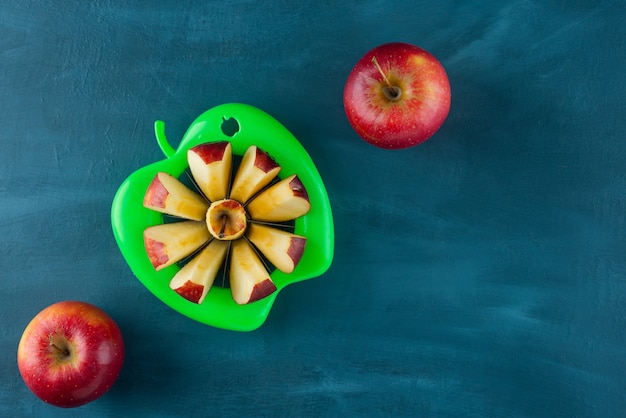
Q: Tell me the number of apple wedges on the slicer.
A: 8